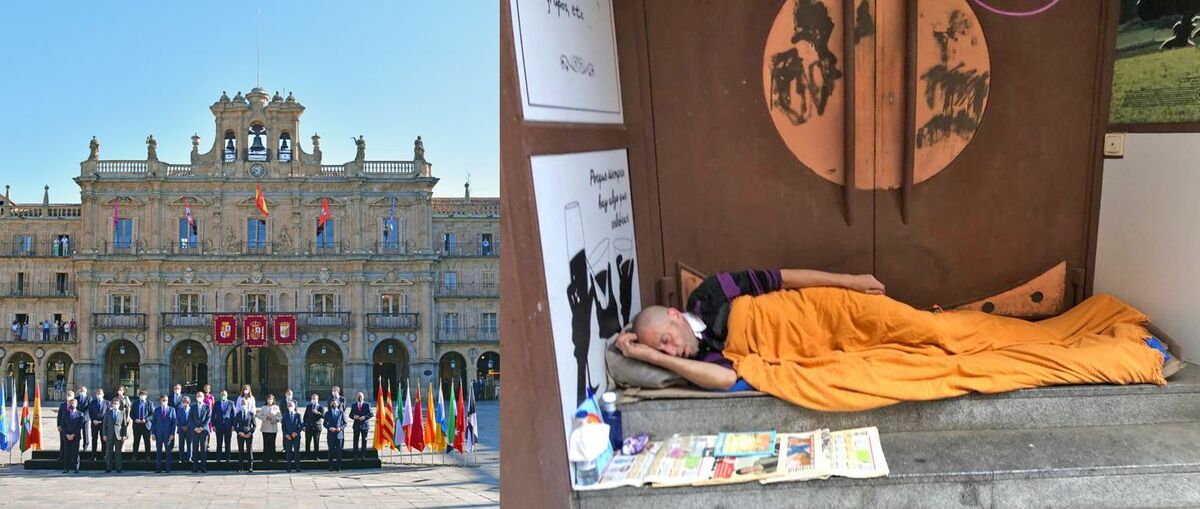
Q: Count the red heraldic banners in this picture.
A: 3